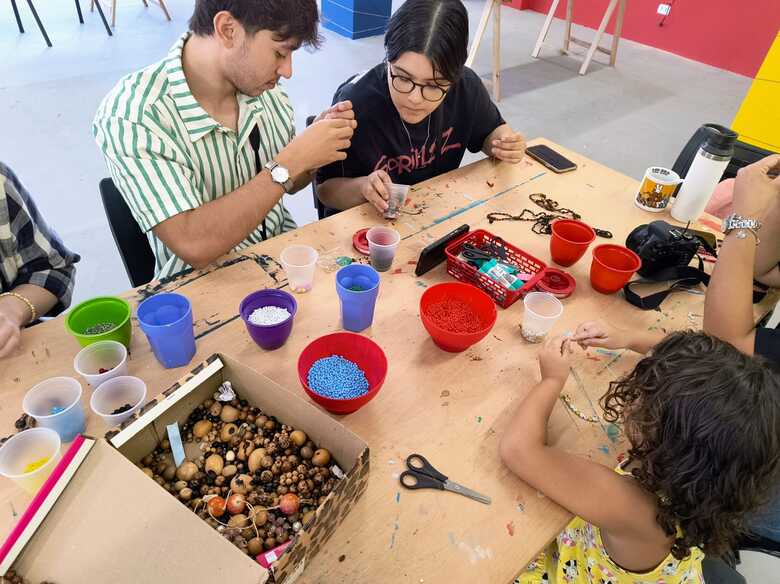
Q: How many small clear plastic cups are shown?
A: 8